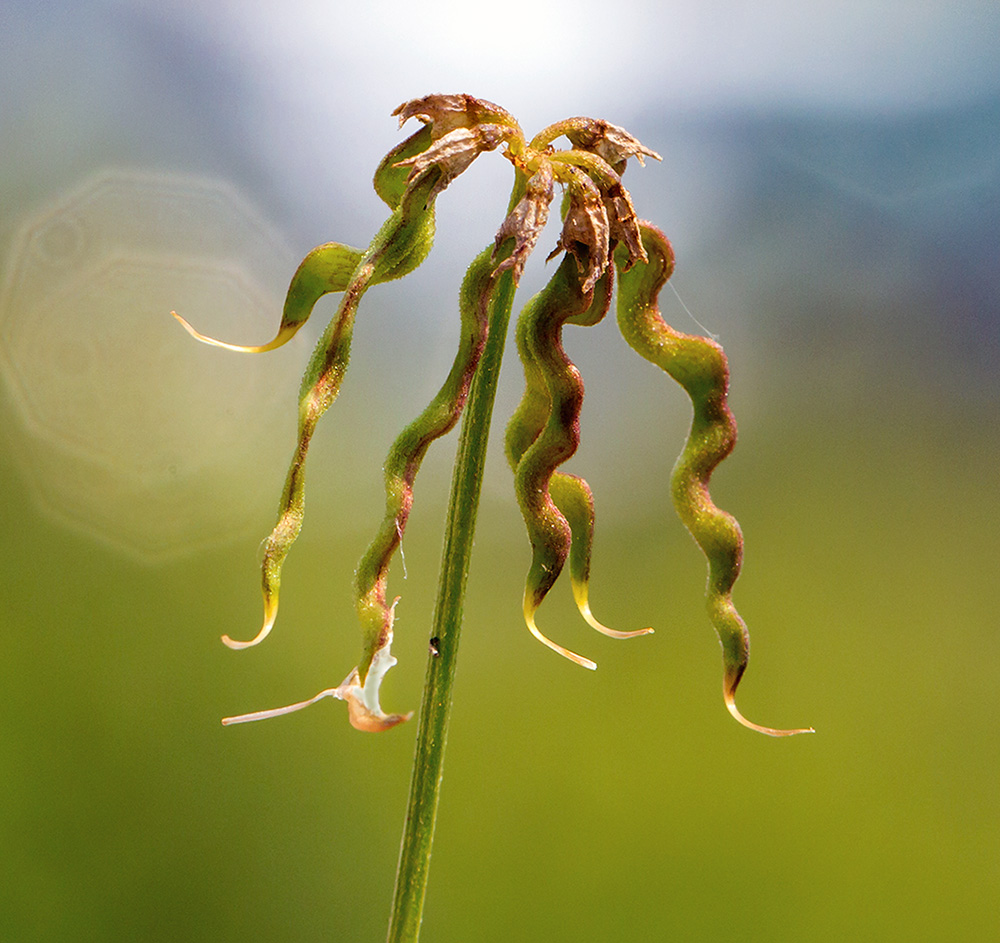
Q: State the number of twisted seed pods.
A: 6